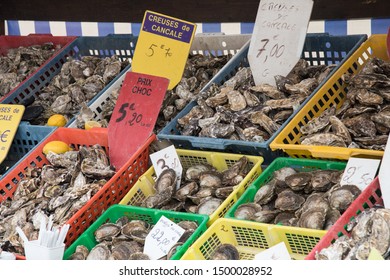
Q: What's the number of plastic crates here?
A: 12